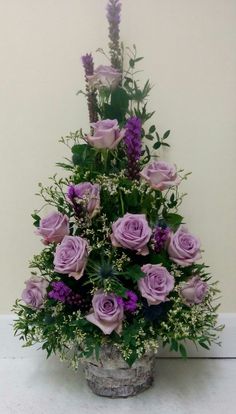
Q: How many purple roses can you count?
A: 12